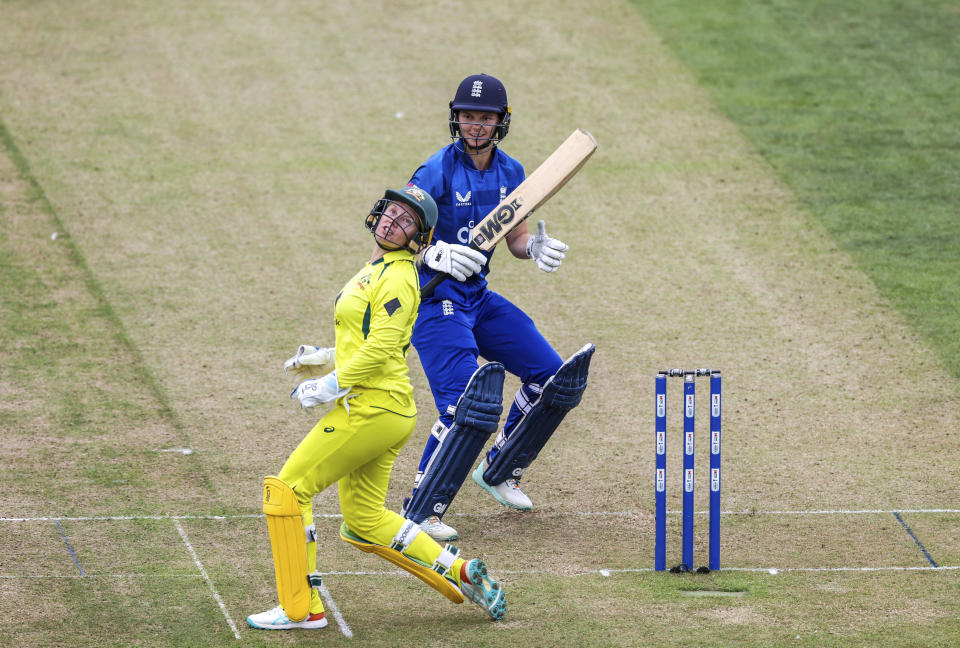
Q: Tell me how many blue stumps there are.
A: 3